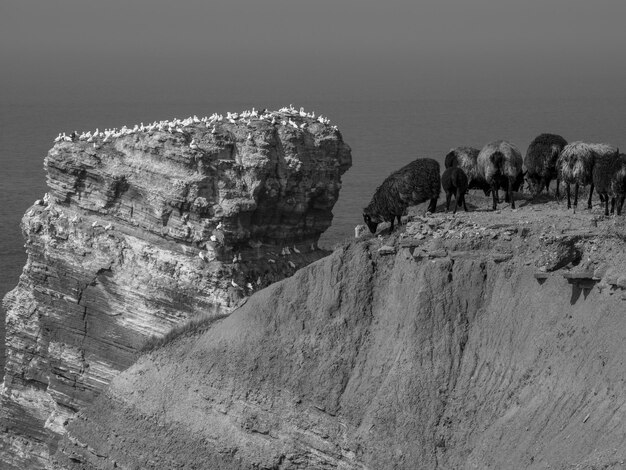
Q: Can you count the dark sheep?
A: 4